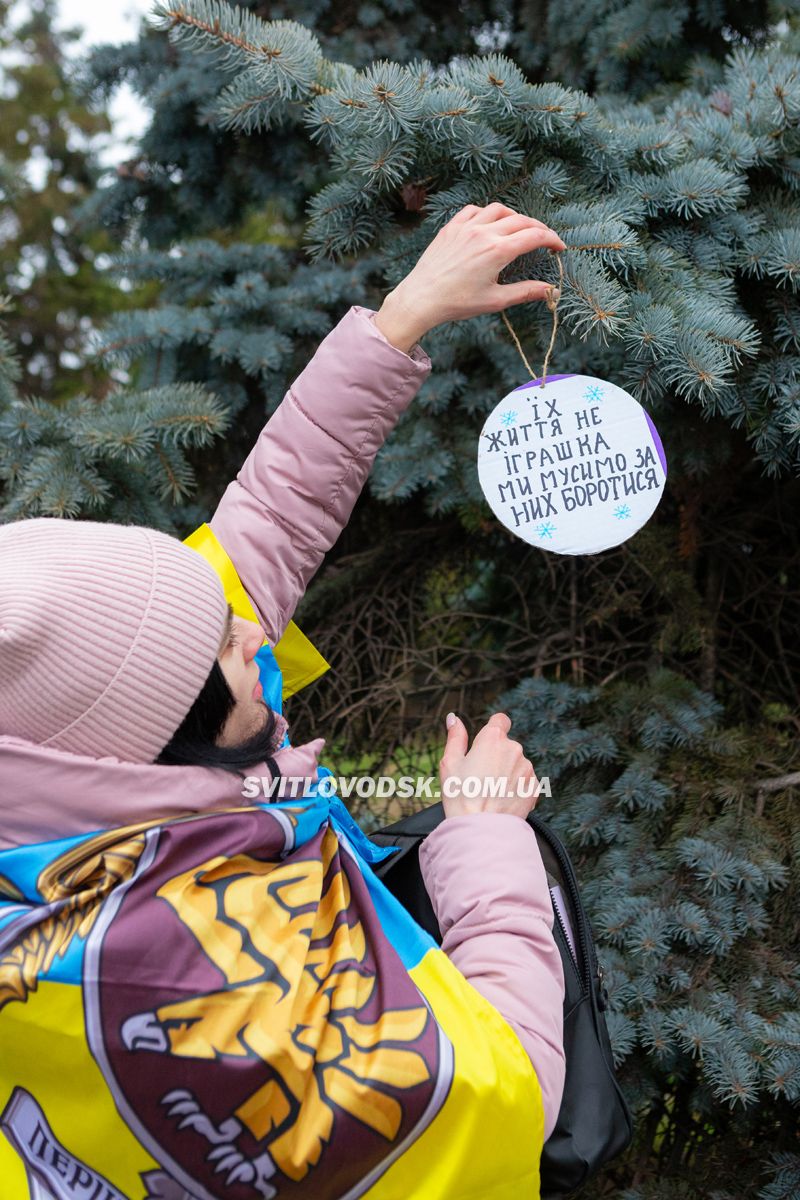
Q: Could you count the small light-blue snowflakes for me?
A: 4